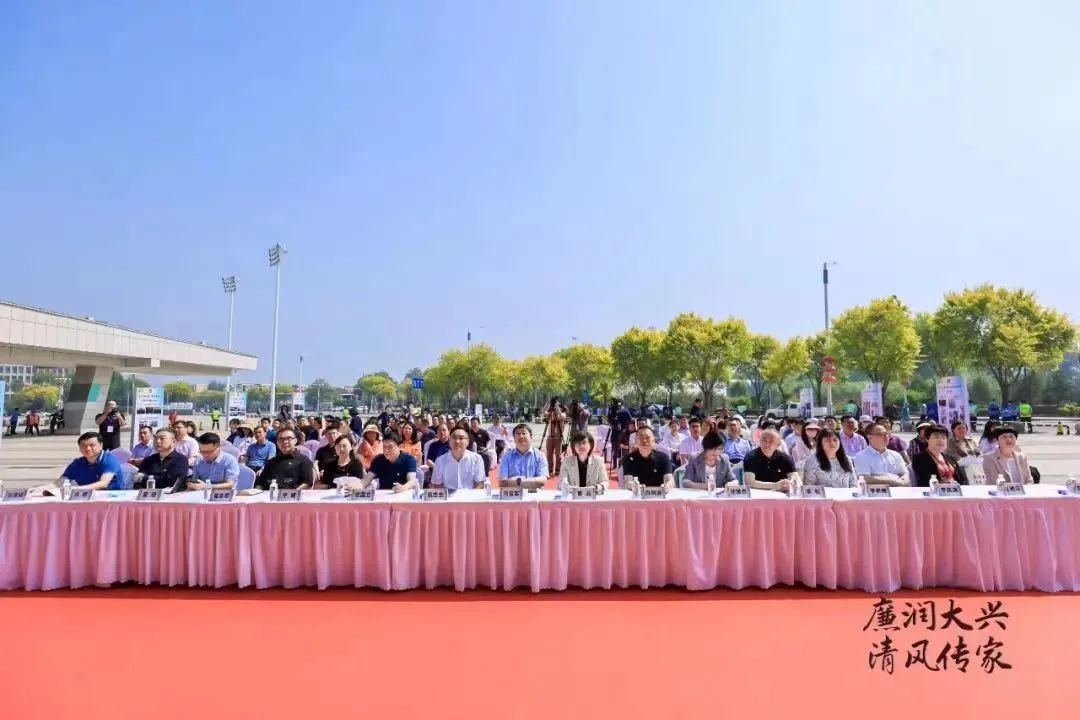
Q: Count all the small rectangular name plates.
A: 15